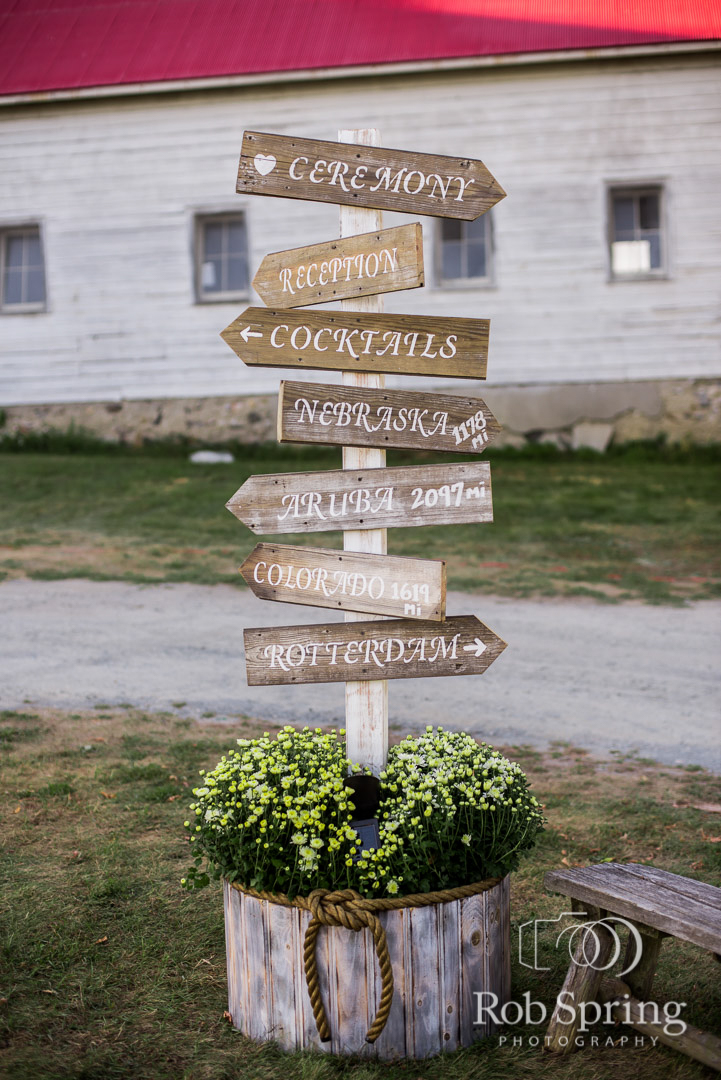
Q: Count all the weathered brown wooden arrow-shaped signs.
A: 7